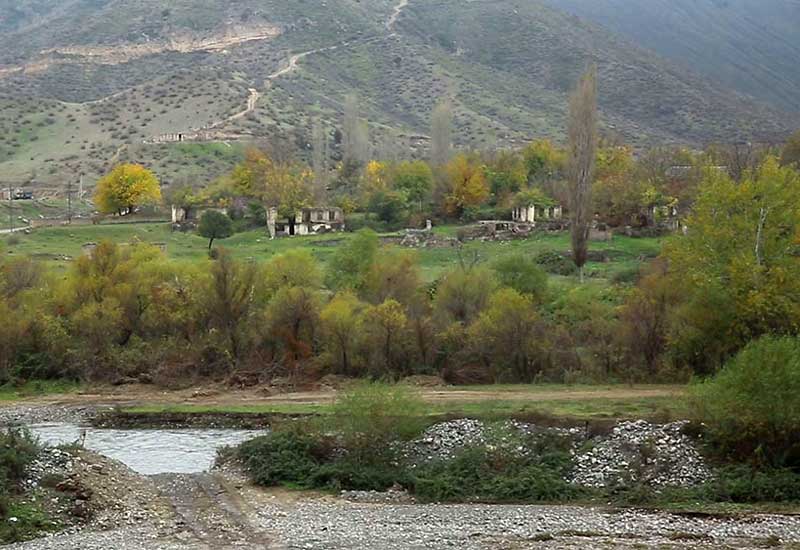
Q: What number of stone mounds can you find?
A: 2